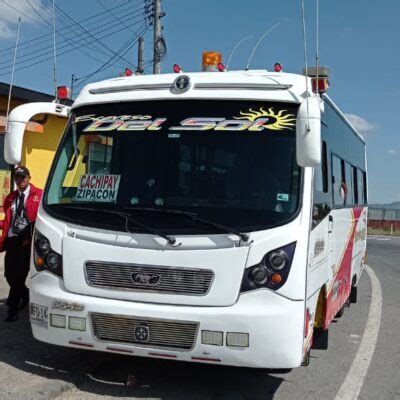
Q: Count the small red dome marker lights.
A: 4